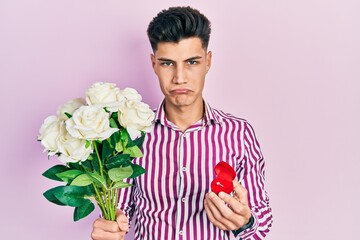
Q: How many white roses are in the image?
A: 7